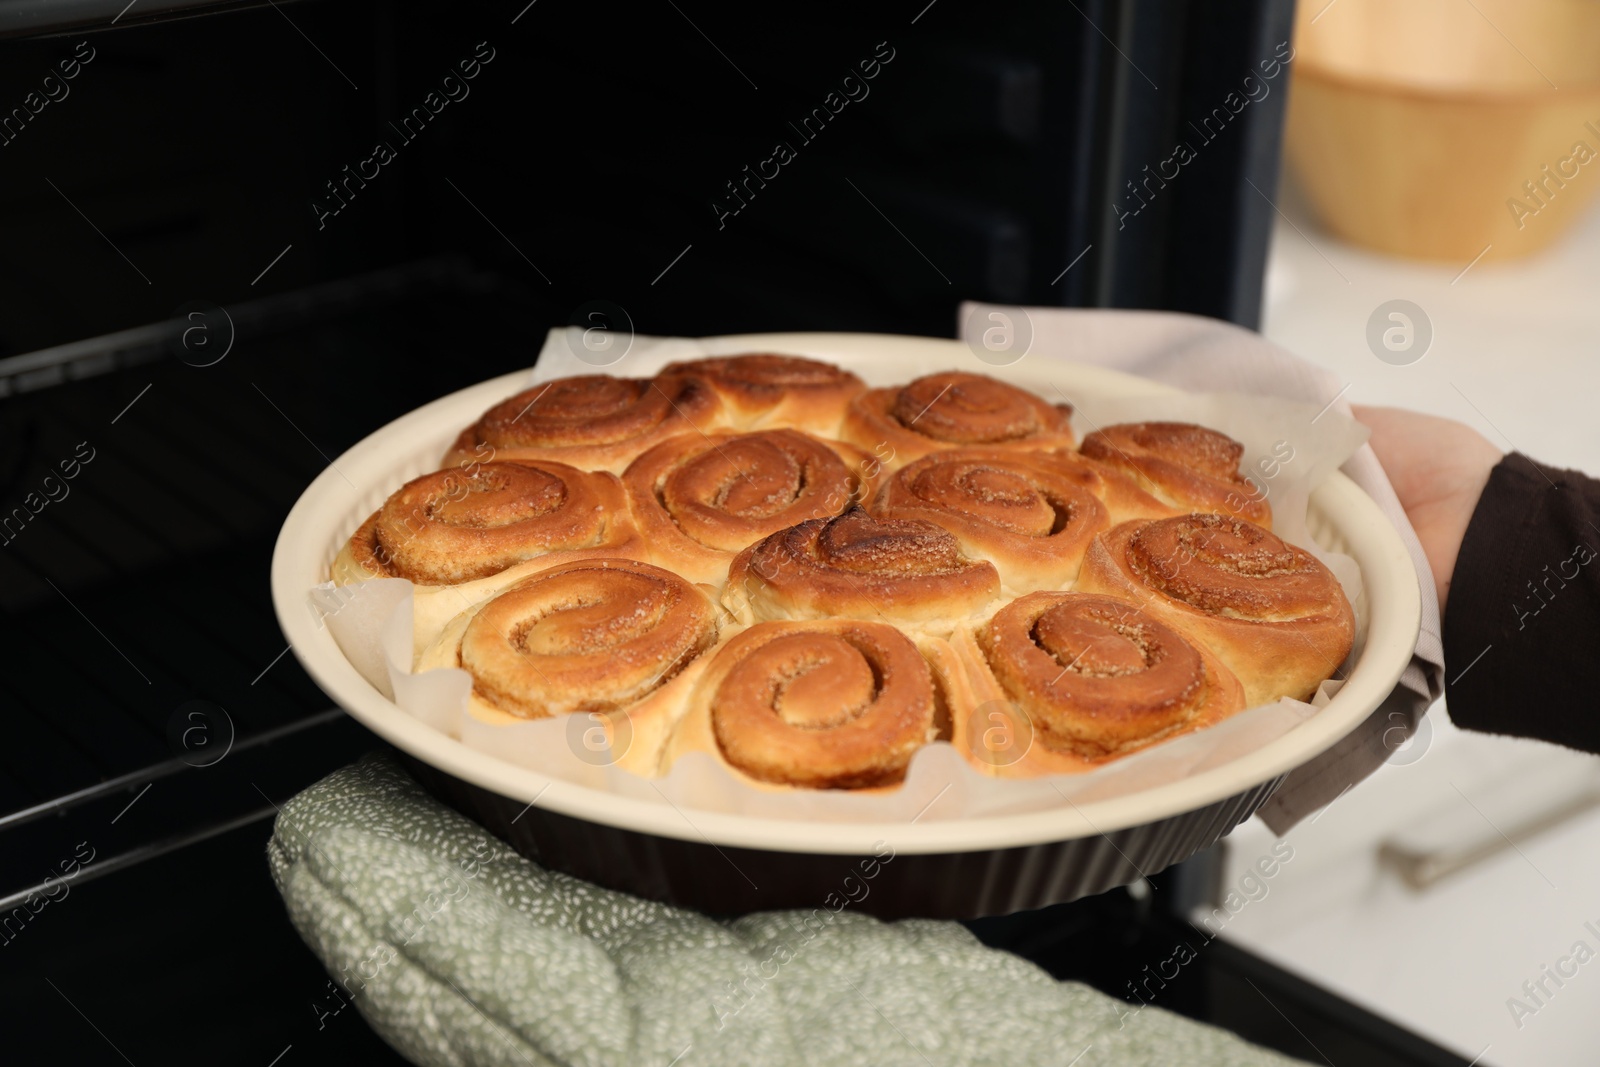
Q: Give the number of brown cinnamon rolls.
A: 12